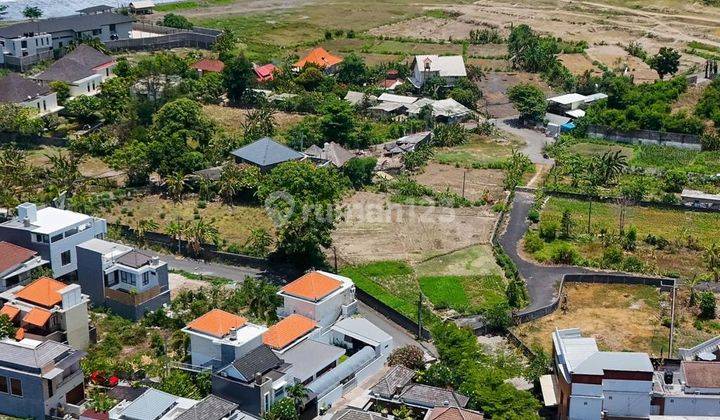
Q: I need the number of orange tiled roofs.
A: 5